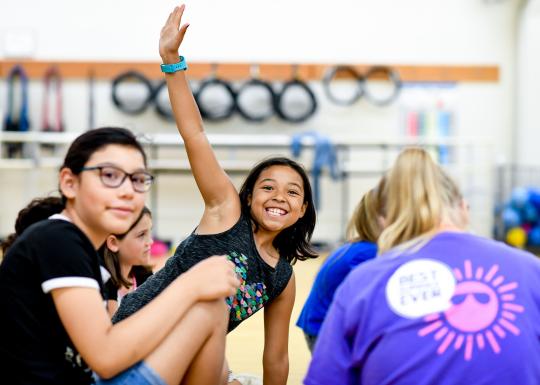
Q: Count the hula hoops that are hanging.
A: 7